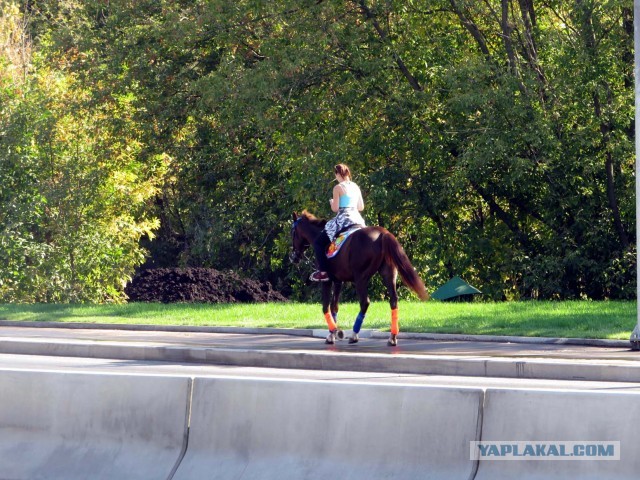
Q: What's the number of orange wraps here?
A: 2